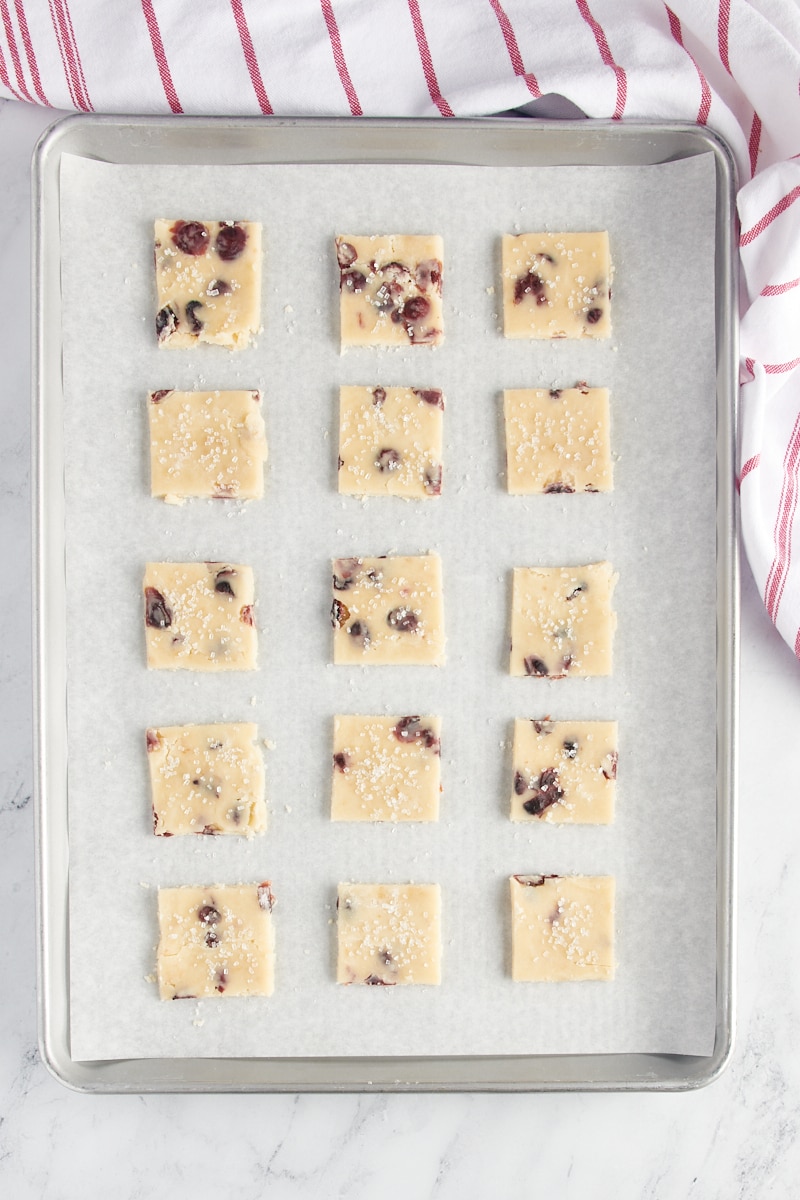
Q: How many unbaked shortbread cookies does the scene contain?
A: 15